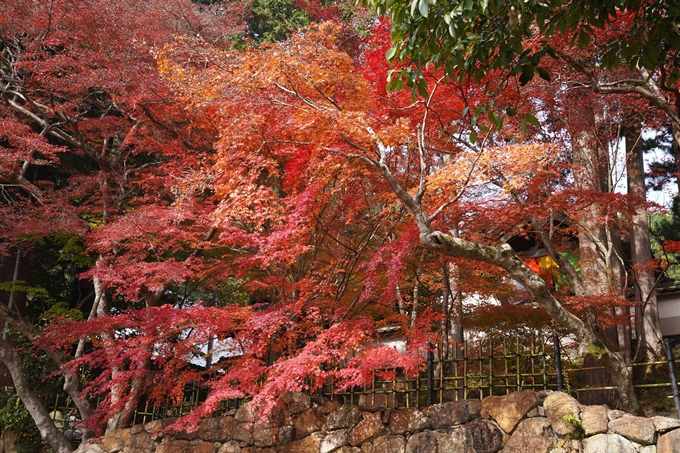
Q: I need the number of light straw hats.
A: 0